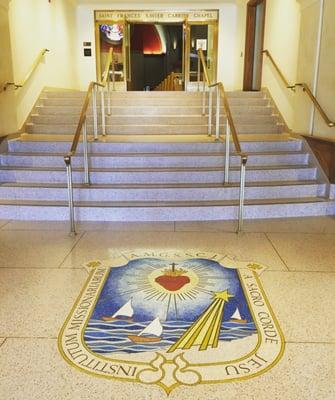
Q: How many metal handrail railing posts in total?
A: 12